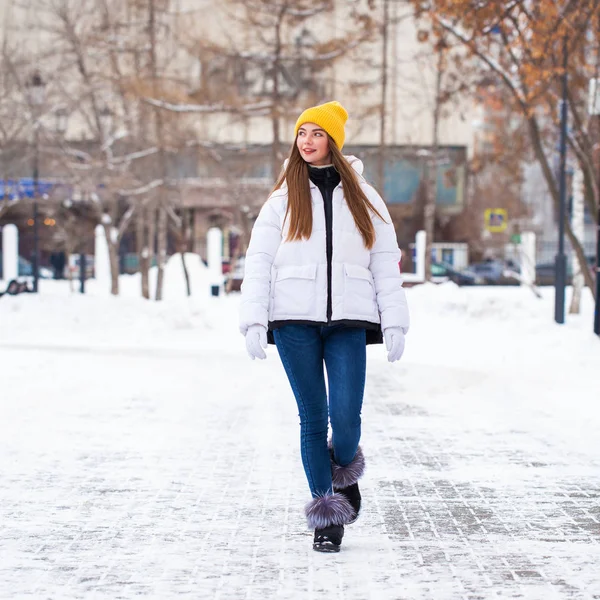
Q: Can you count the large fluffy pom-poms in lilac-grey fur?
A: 2